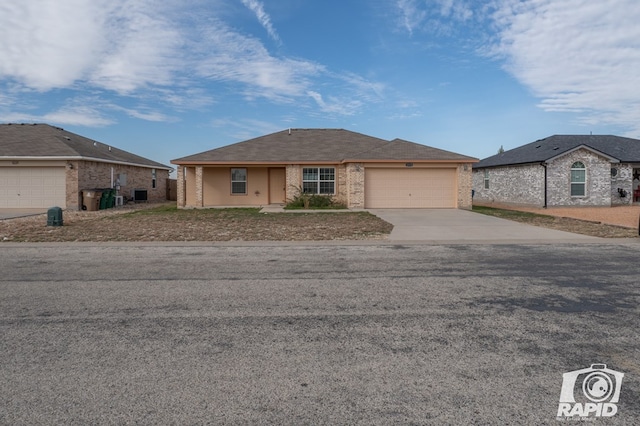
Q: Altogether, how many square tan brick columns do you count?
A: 2